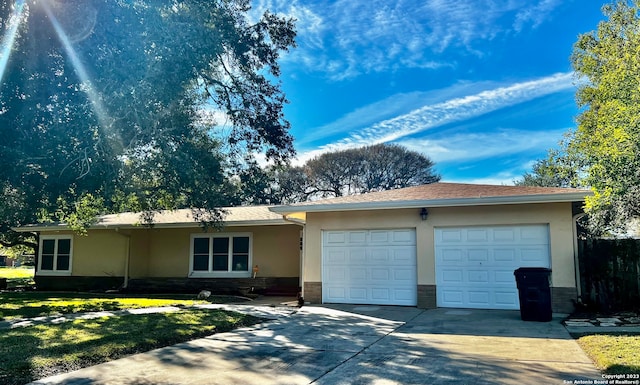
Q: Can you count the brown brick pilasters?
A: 3